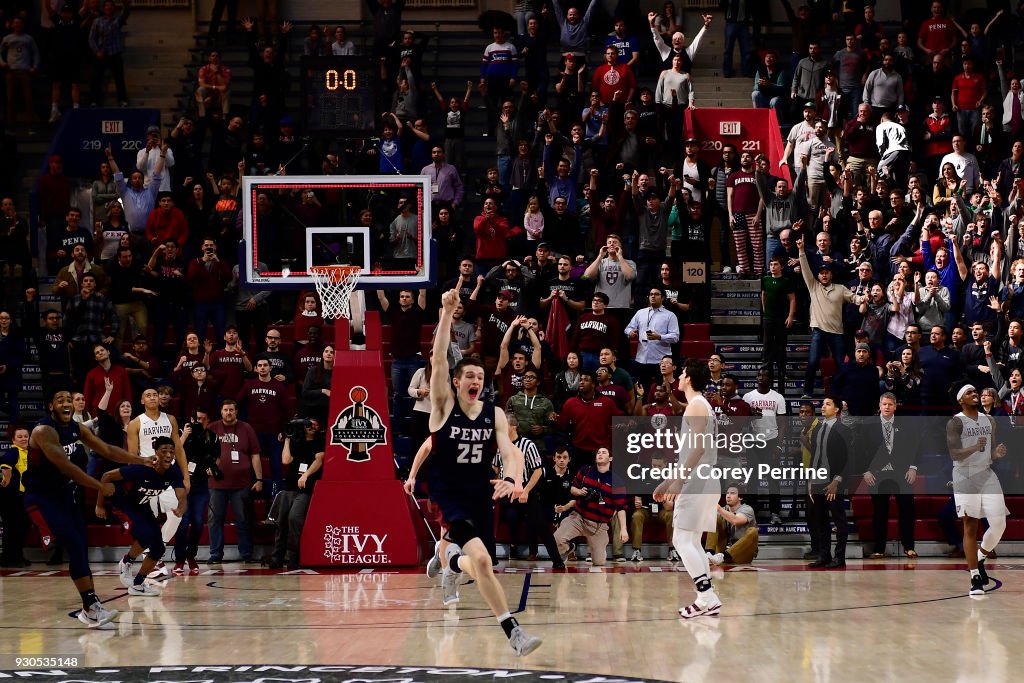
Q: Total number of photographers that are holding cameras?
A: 3